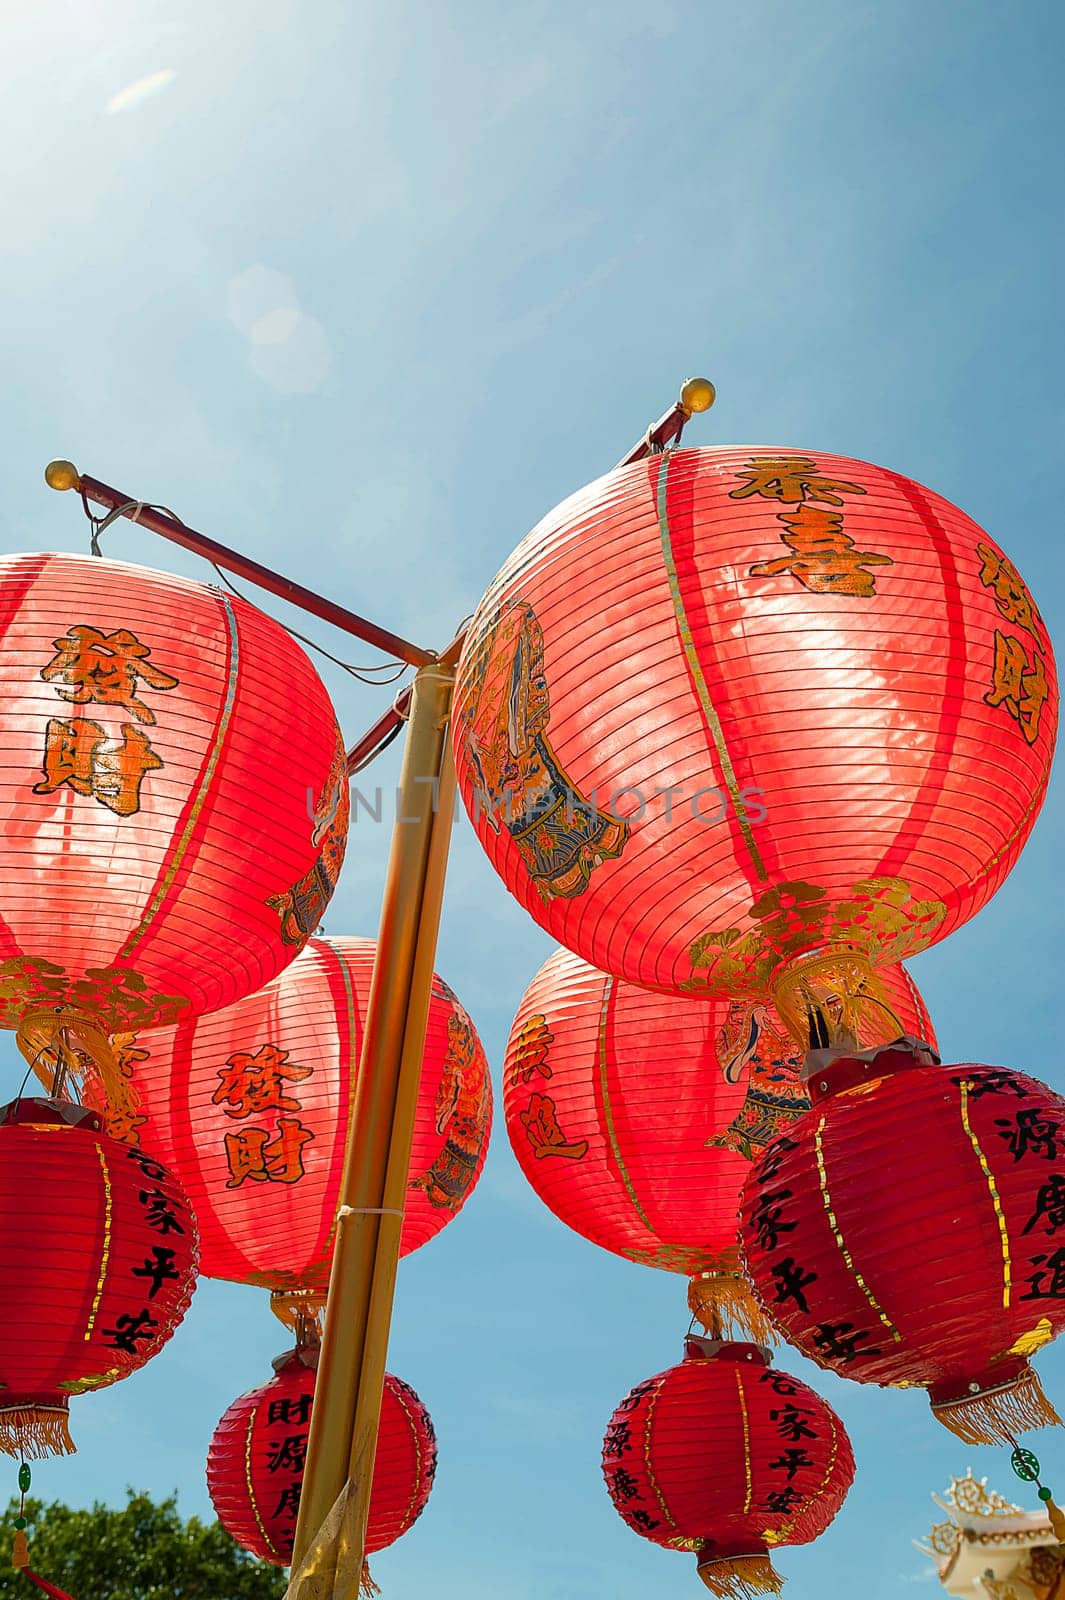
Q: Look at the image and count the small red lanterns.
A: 4